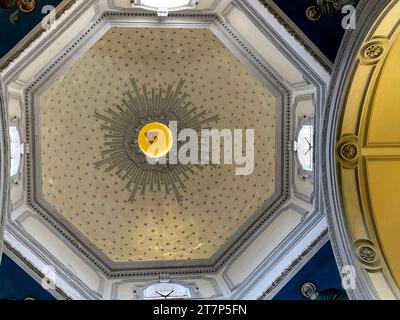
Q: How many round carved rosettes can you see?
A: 3